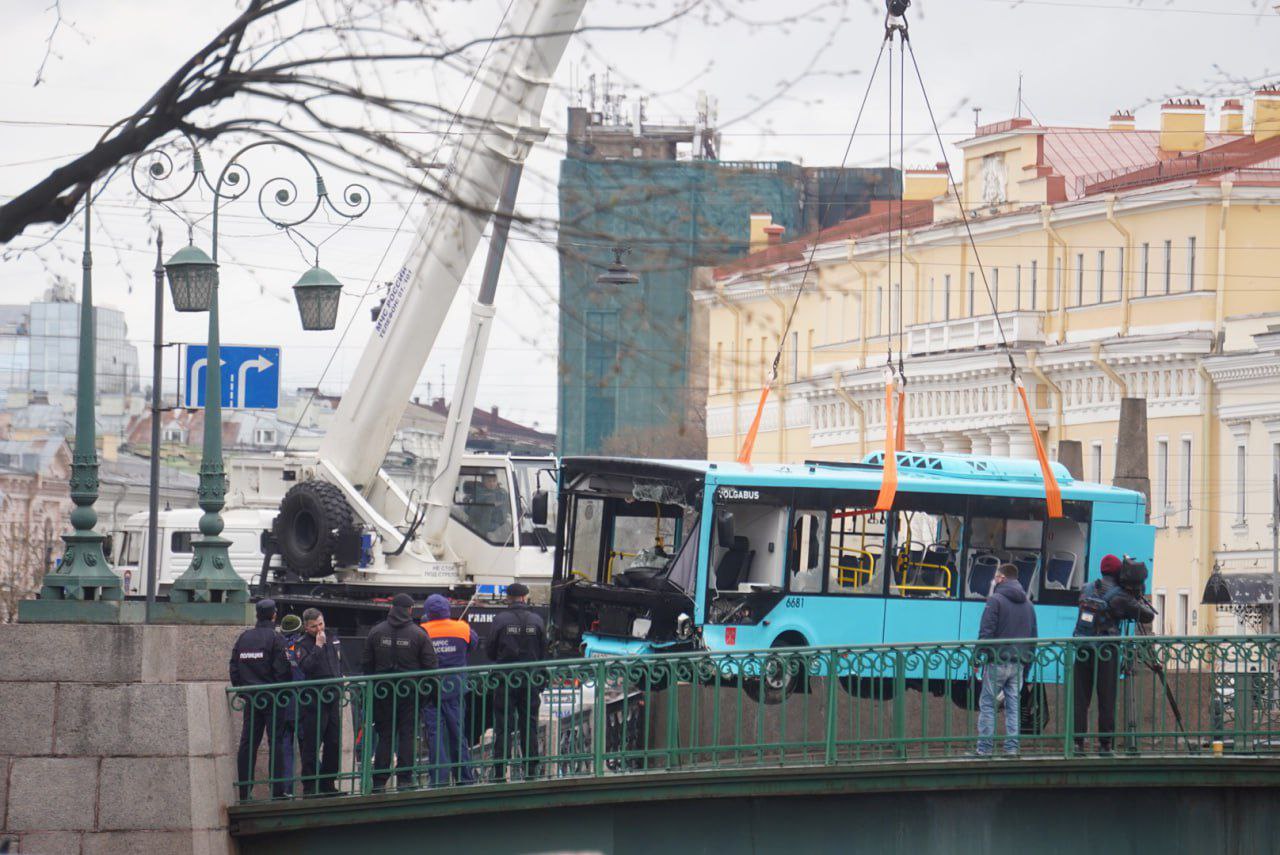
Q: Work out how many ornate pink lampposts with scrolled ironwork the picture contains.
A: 0